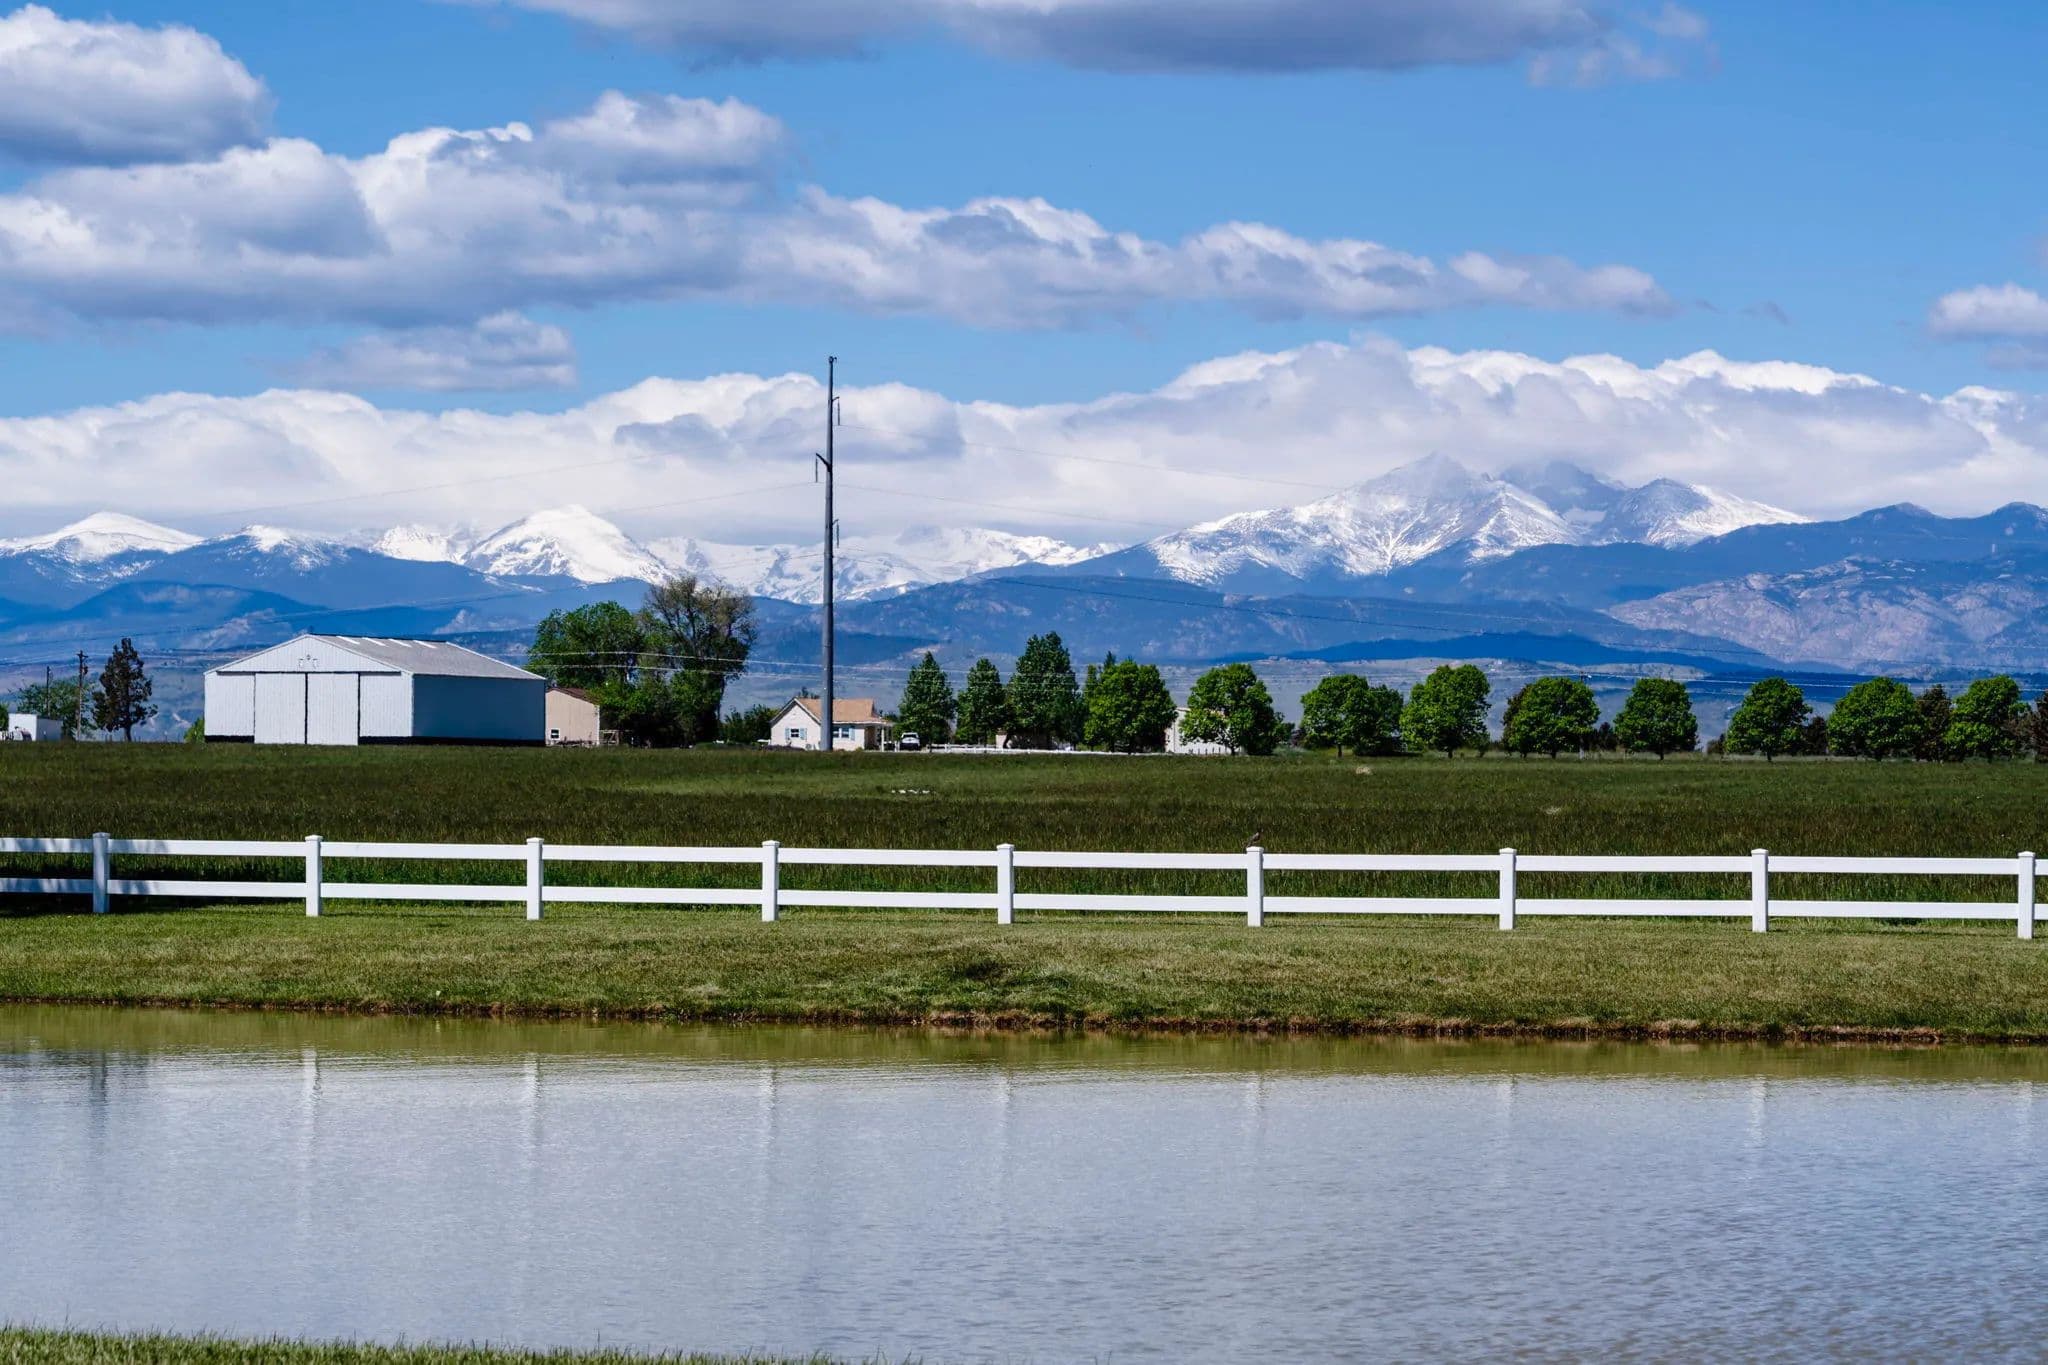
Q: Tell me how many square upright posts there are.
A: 9